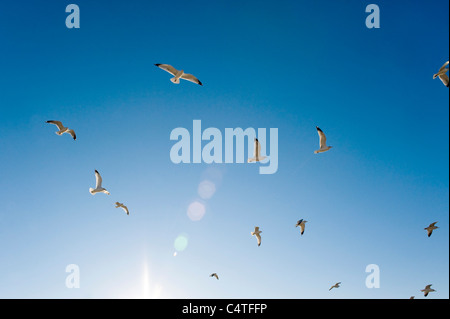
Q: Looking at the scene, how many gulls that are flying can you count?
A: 14